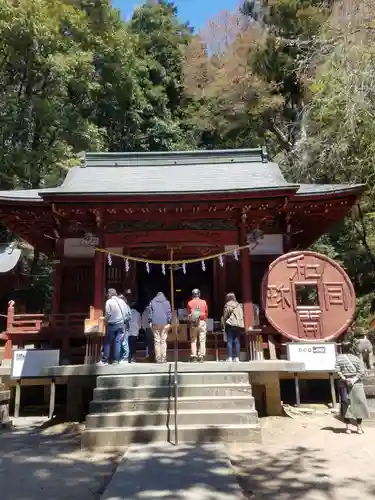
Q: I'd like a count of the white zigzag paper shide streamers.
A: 8